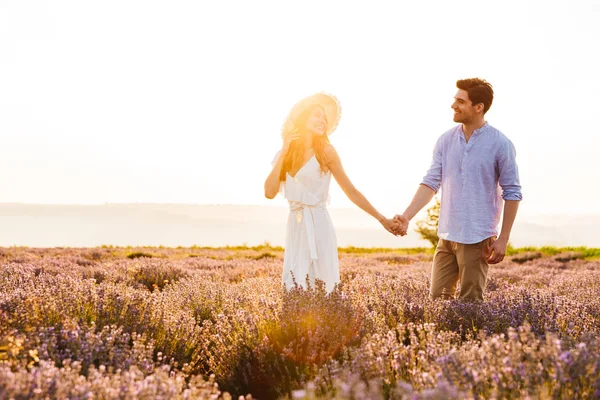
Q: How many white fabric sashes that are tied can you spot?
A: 1